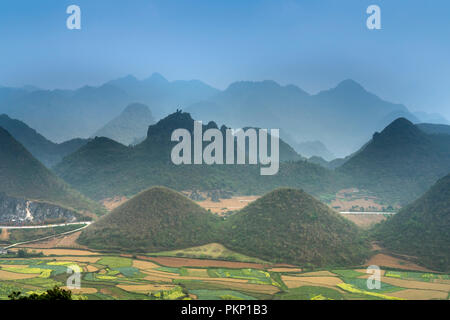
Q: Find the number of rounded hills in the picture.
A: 2